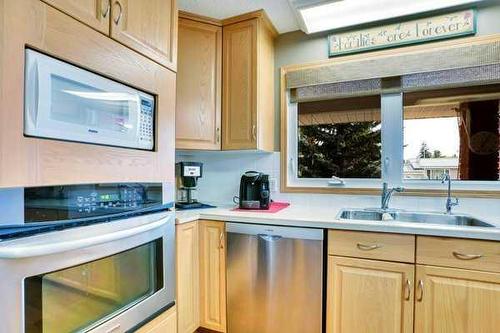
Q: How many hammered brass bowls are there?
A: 0